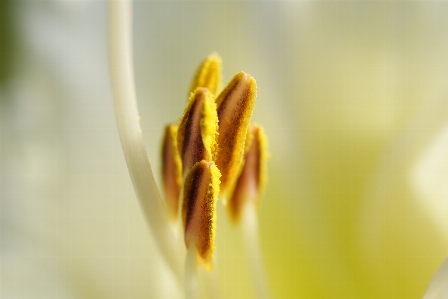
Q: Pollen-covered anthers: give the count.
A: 6